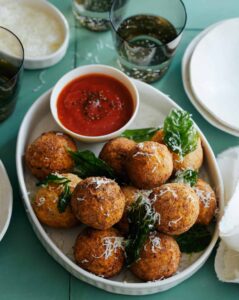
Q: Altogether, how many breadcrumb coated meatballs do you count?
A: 11